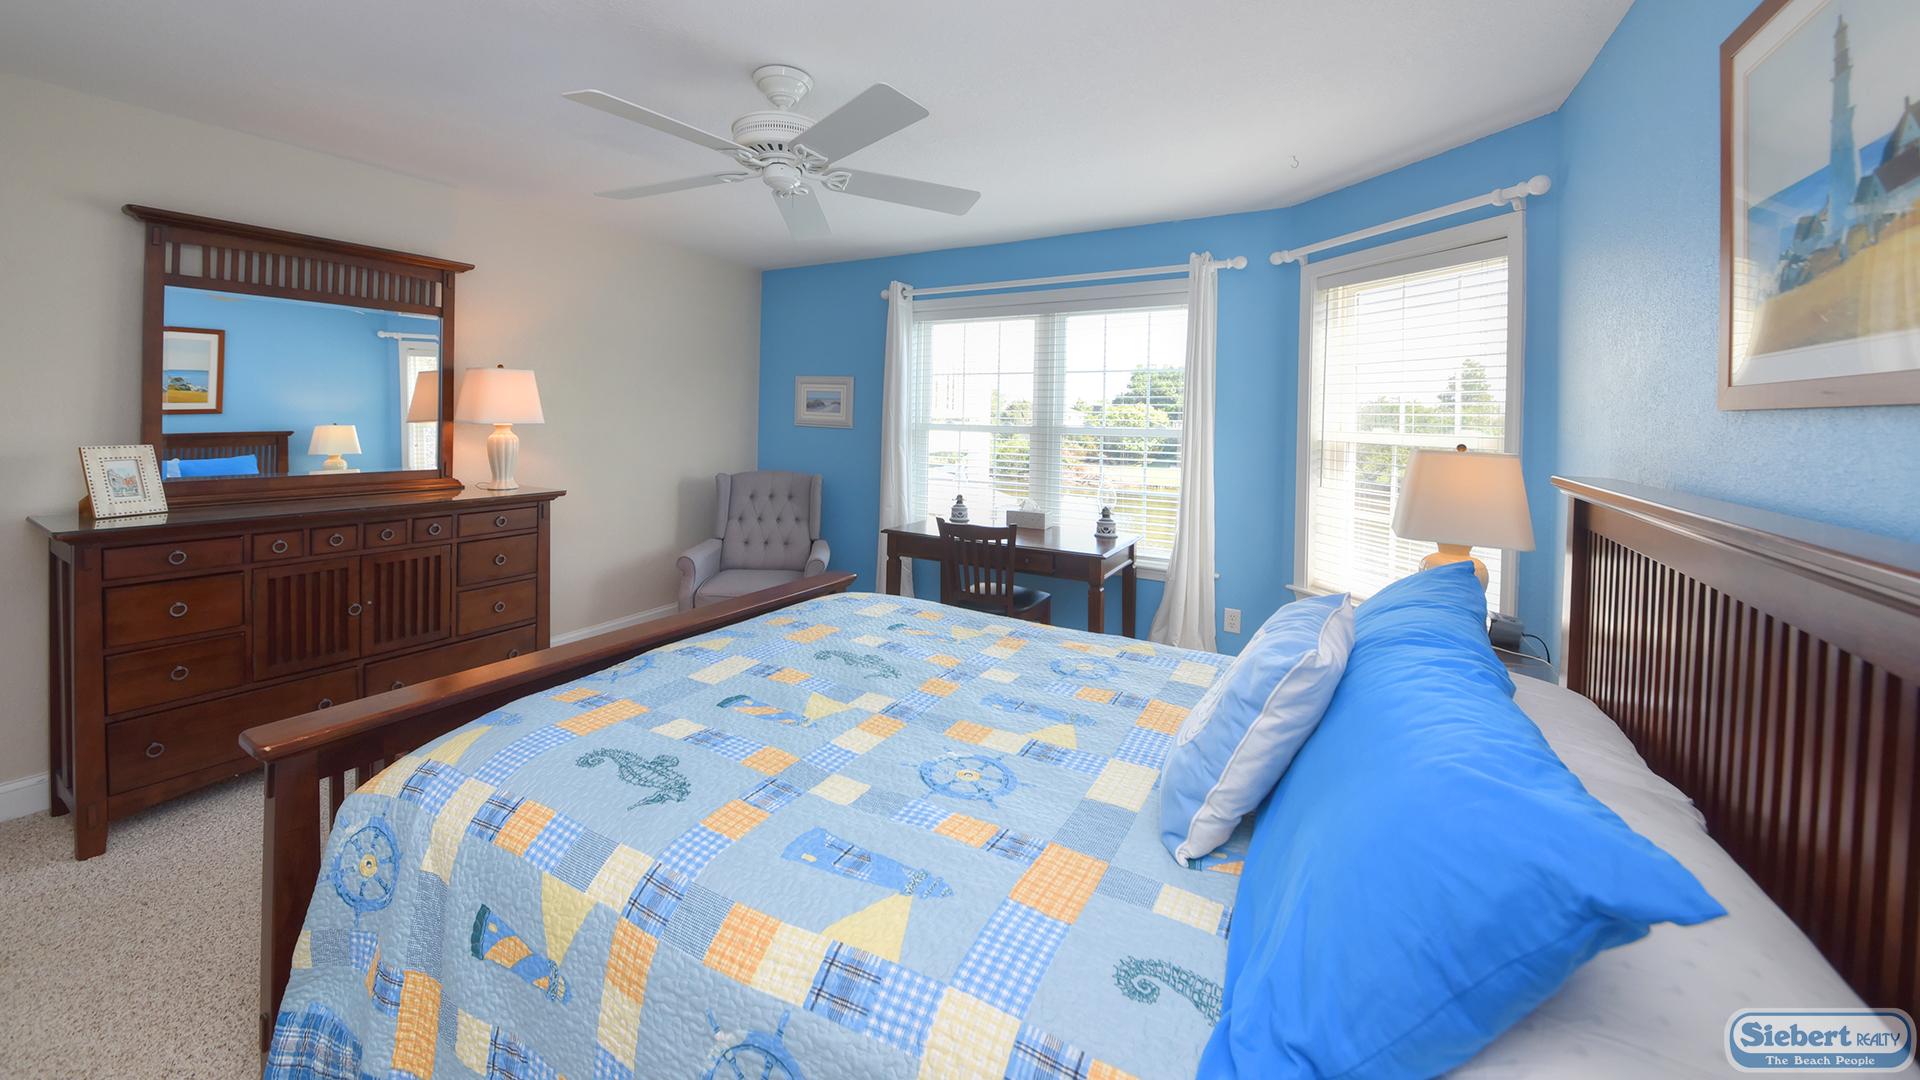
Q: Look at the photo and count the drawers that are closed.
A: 13